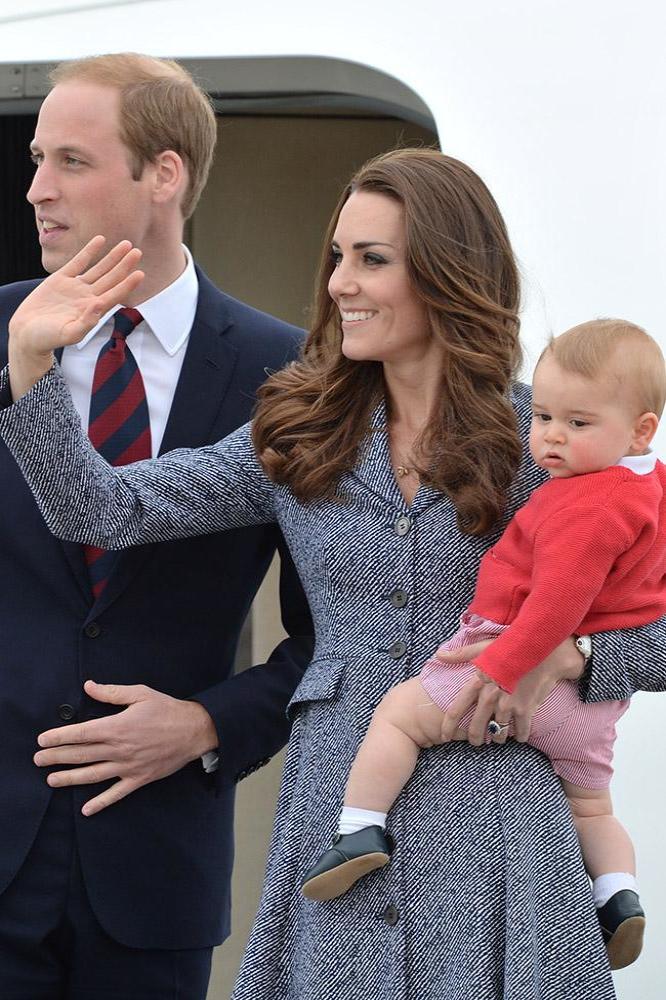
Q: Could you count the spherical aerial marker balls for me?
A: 0